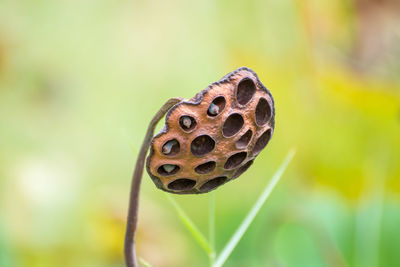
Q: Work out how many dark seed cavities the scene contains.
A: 15